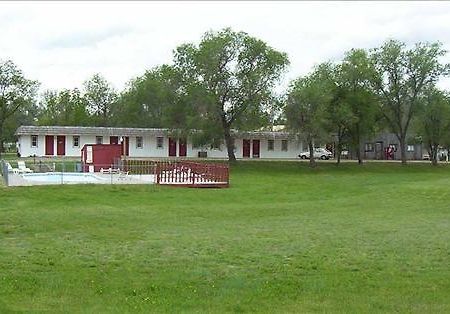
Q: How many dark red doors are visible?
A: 8